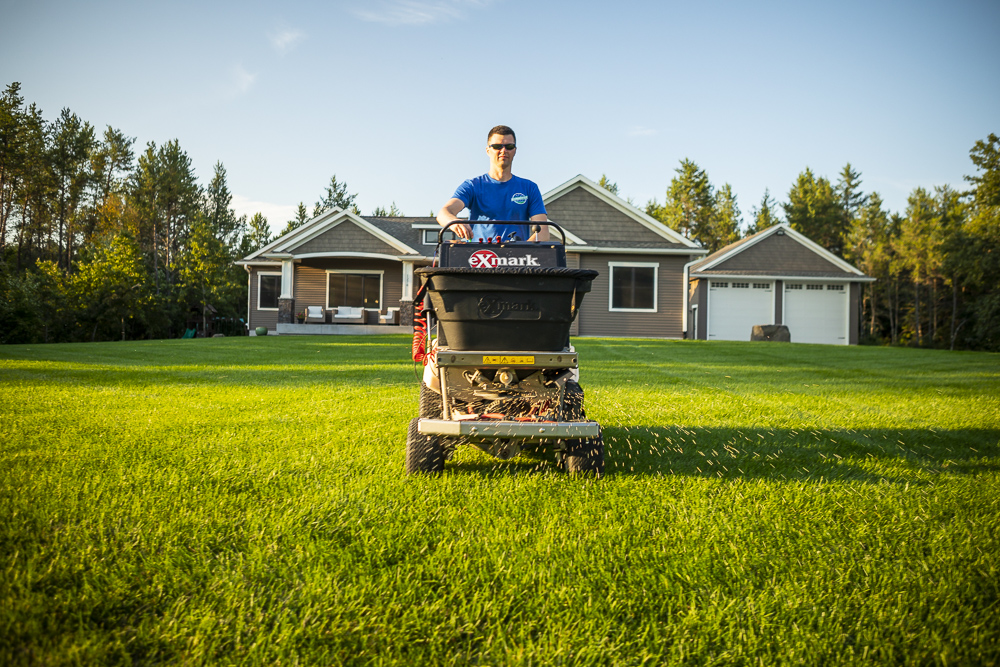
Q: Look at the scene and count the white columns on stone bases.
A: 2